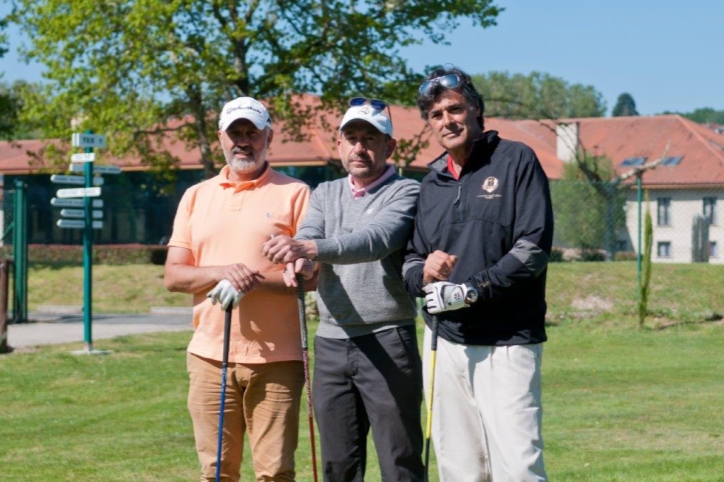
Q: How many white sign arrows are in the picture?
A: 7